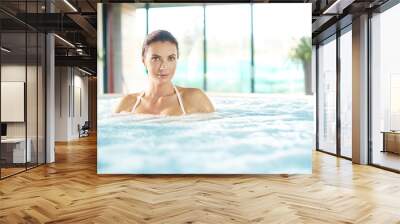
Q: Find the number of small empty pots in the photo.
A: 0